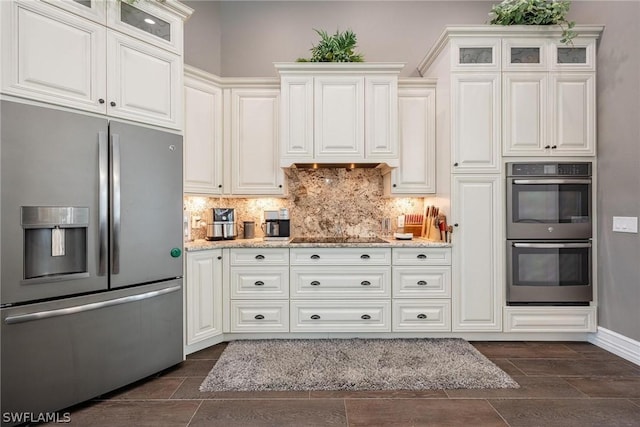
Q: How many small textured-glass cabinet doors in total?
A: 5